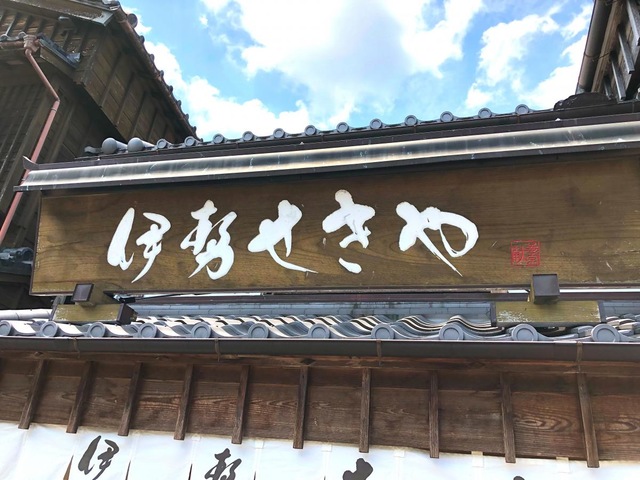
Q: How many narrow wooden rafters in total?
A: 10